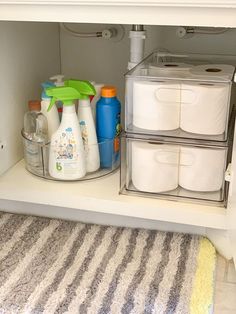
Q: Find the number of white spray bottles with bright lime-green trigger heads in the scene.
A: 2